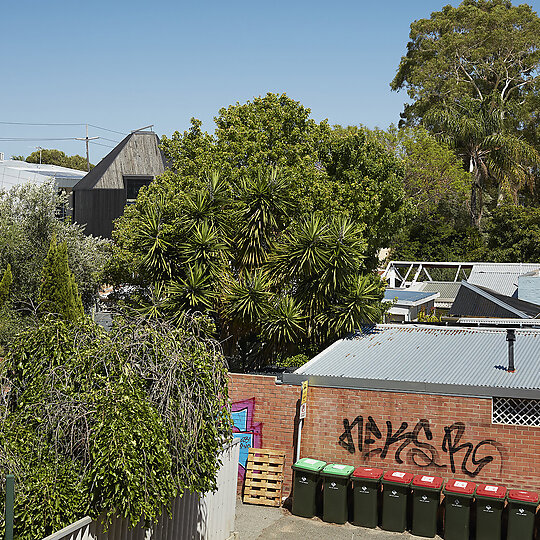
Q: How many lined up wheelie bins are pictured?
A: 8